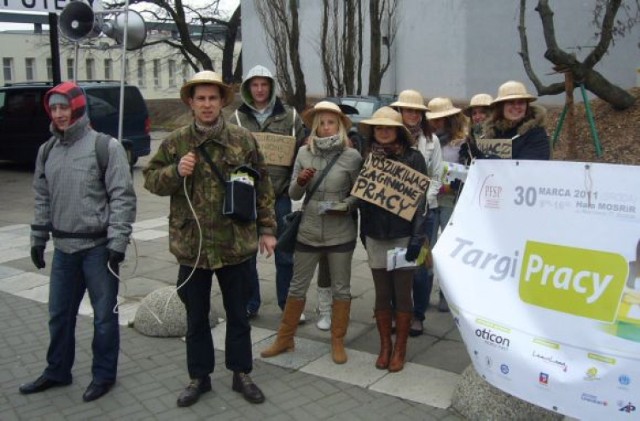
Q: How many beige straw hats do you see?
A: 7